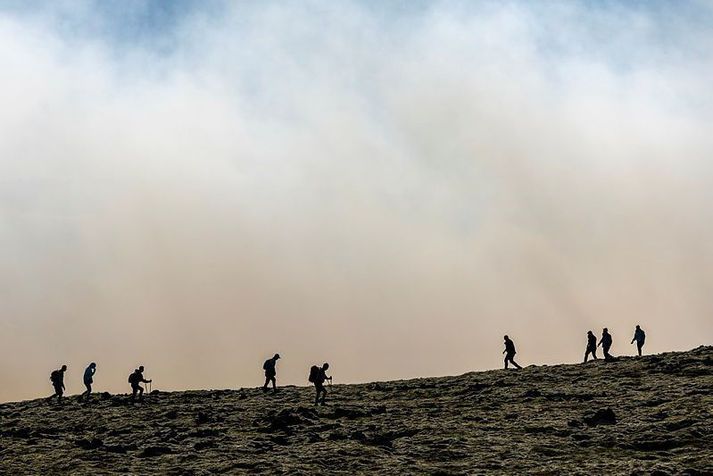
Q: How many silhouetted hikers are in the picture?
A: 9